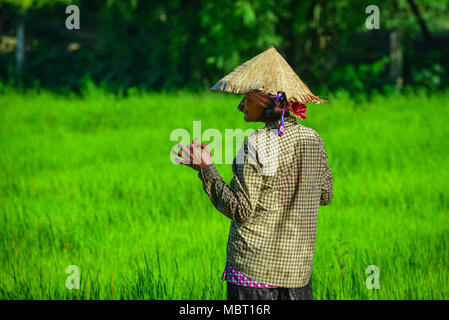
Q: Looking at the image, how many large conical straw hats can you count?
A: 1